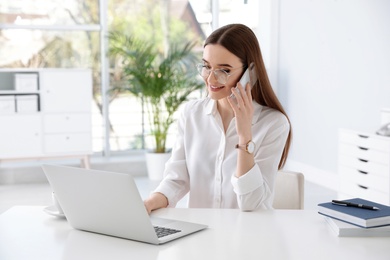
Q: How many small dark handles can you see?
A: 5